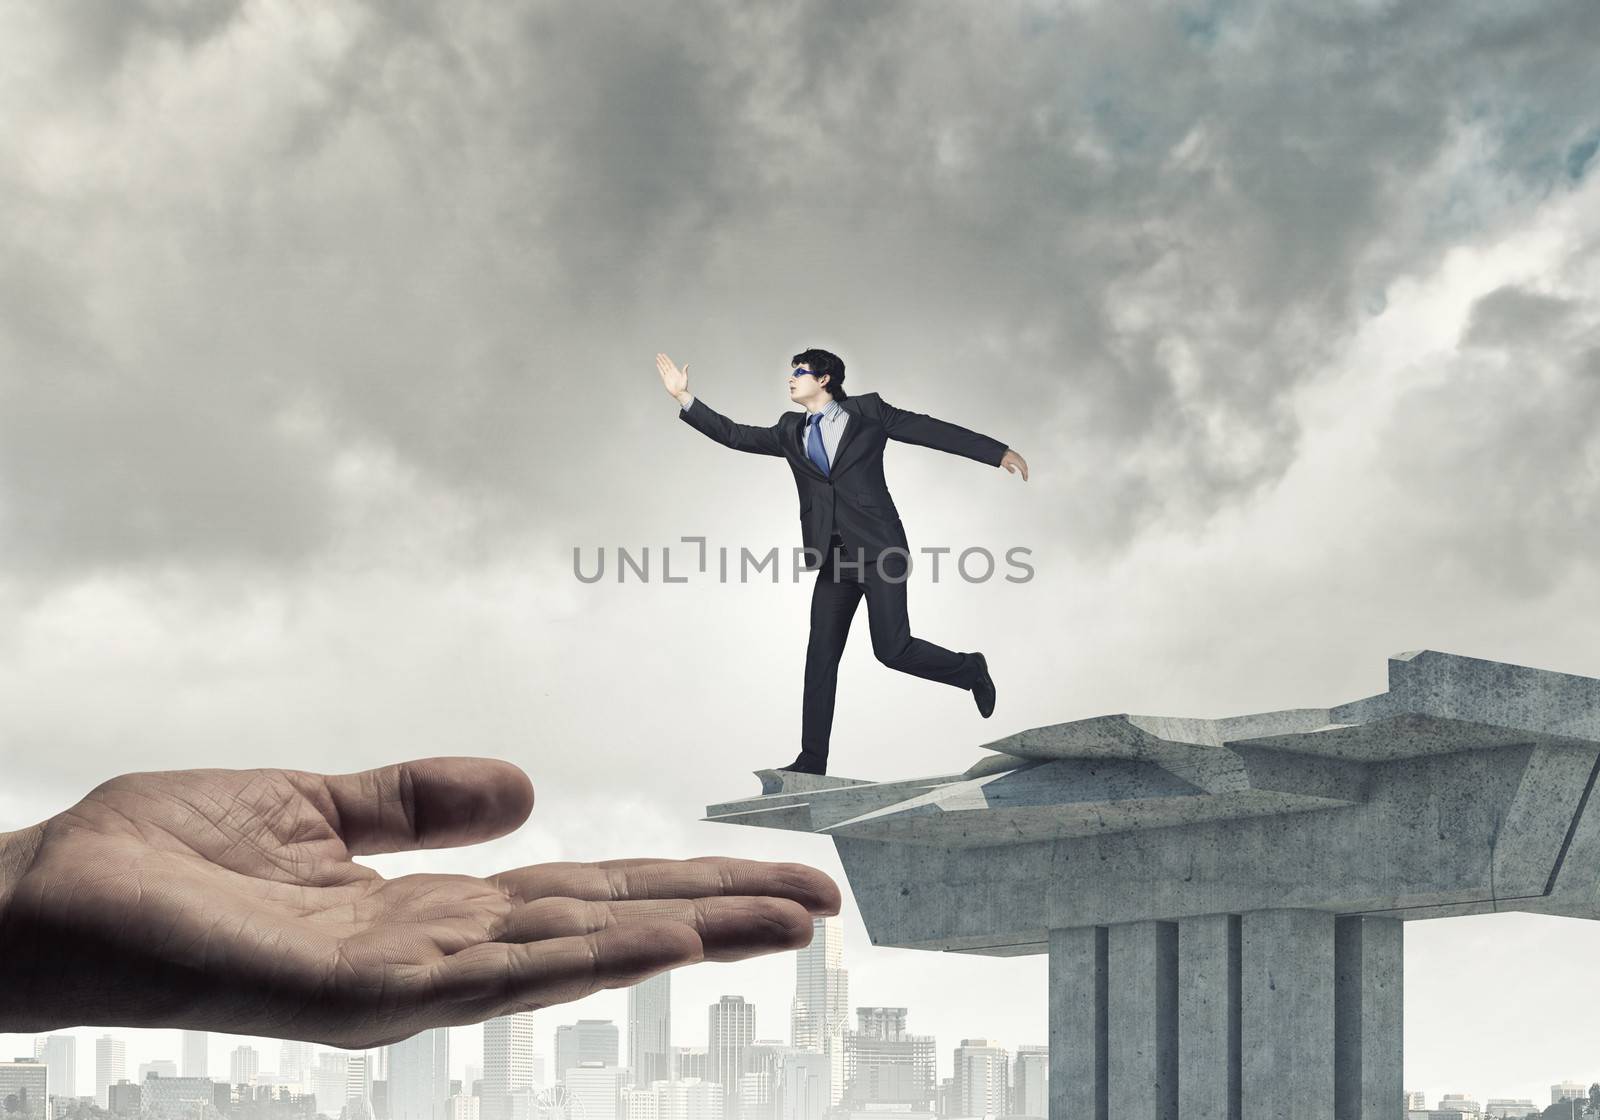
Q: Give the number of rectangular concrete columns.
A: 5